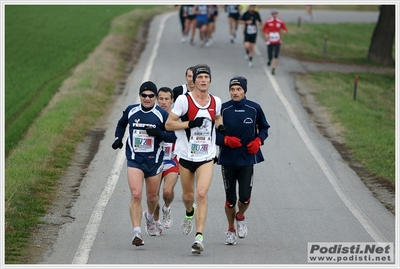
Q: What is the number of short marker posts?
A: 3